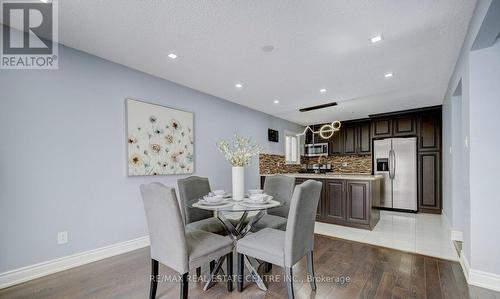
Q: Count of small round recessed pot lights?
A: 6